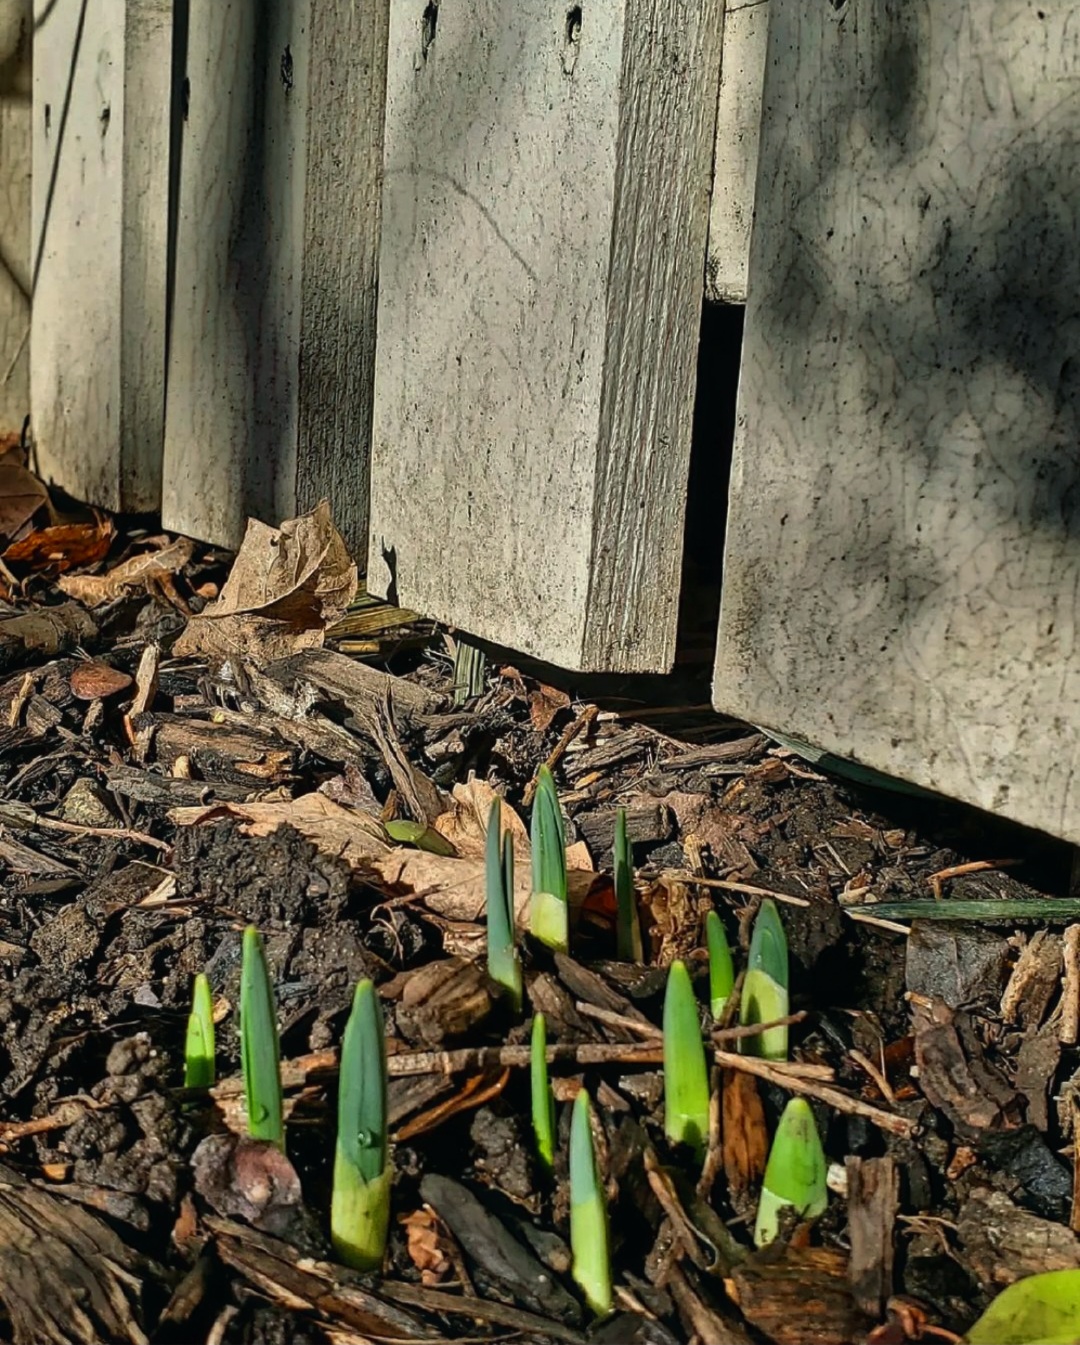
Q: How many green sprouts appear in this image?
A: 12